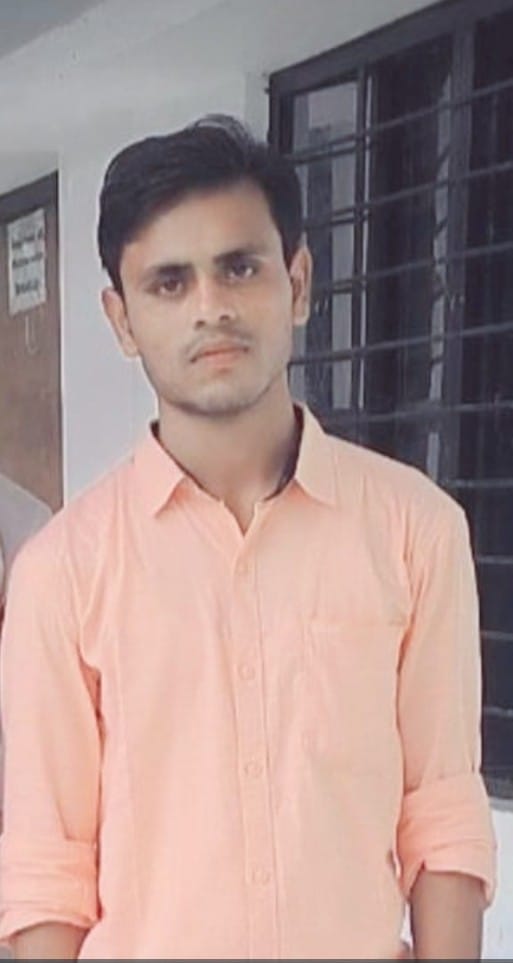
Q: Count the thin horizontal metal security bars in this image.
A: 9